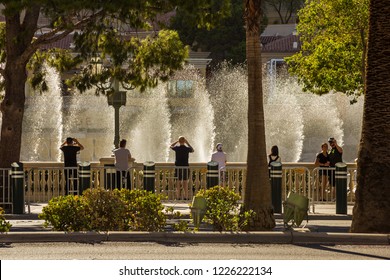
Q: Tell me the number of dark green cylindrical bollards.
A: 6